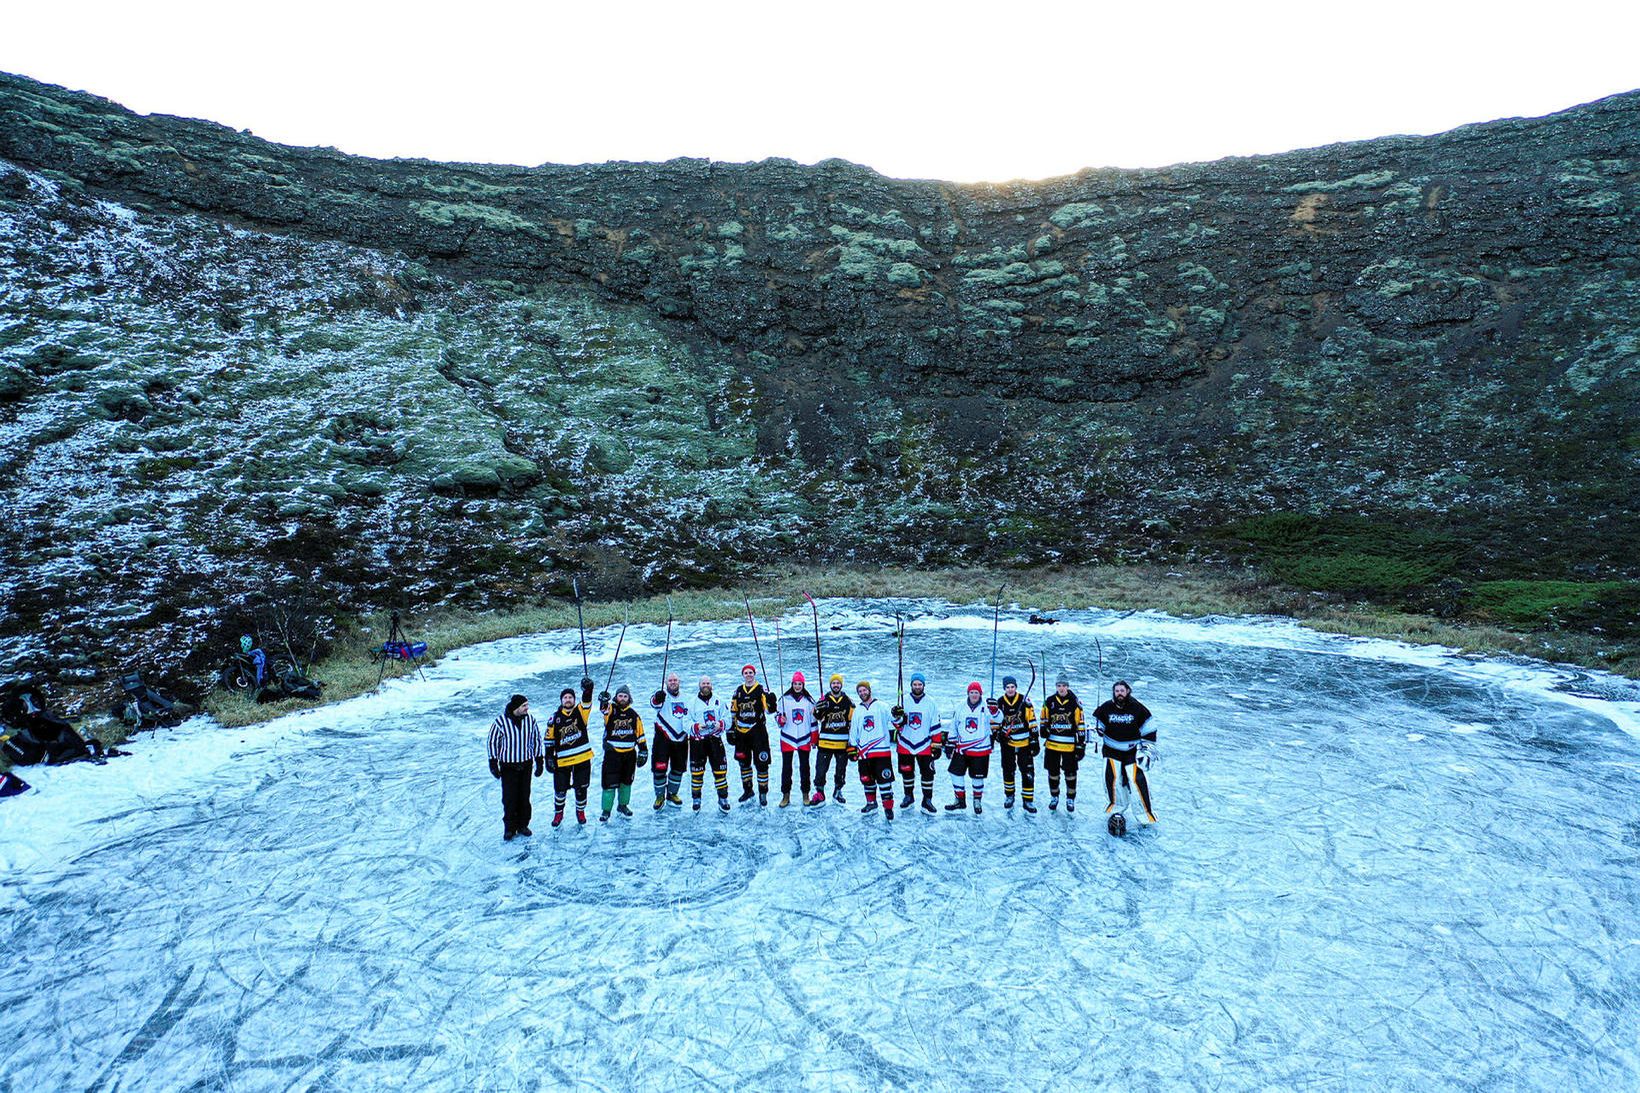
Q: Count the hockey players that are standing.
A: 13